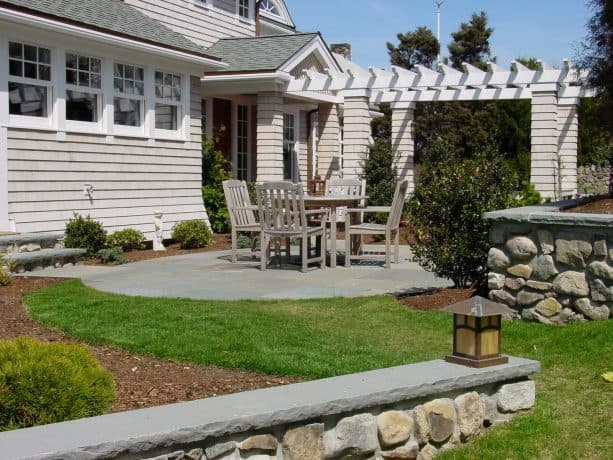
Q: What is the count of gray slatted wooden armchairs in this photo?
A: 4